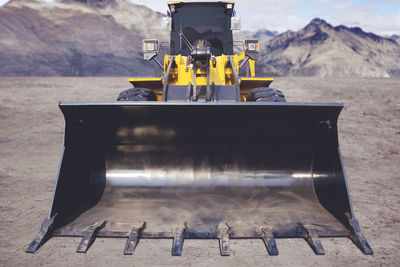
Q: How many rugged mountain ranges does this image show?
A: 2